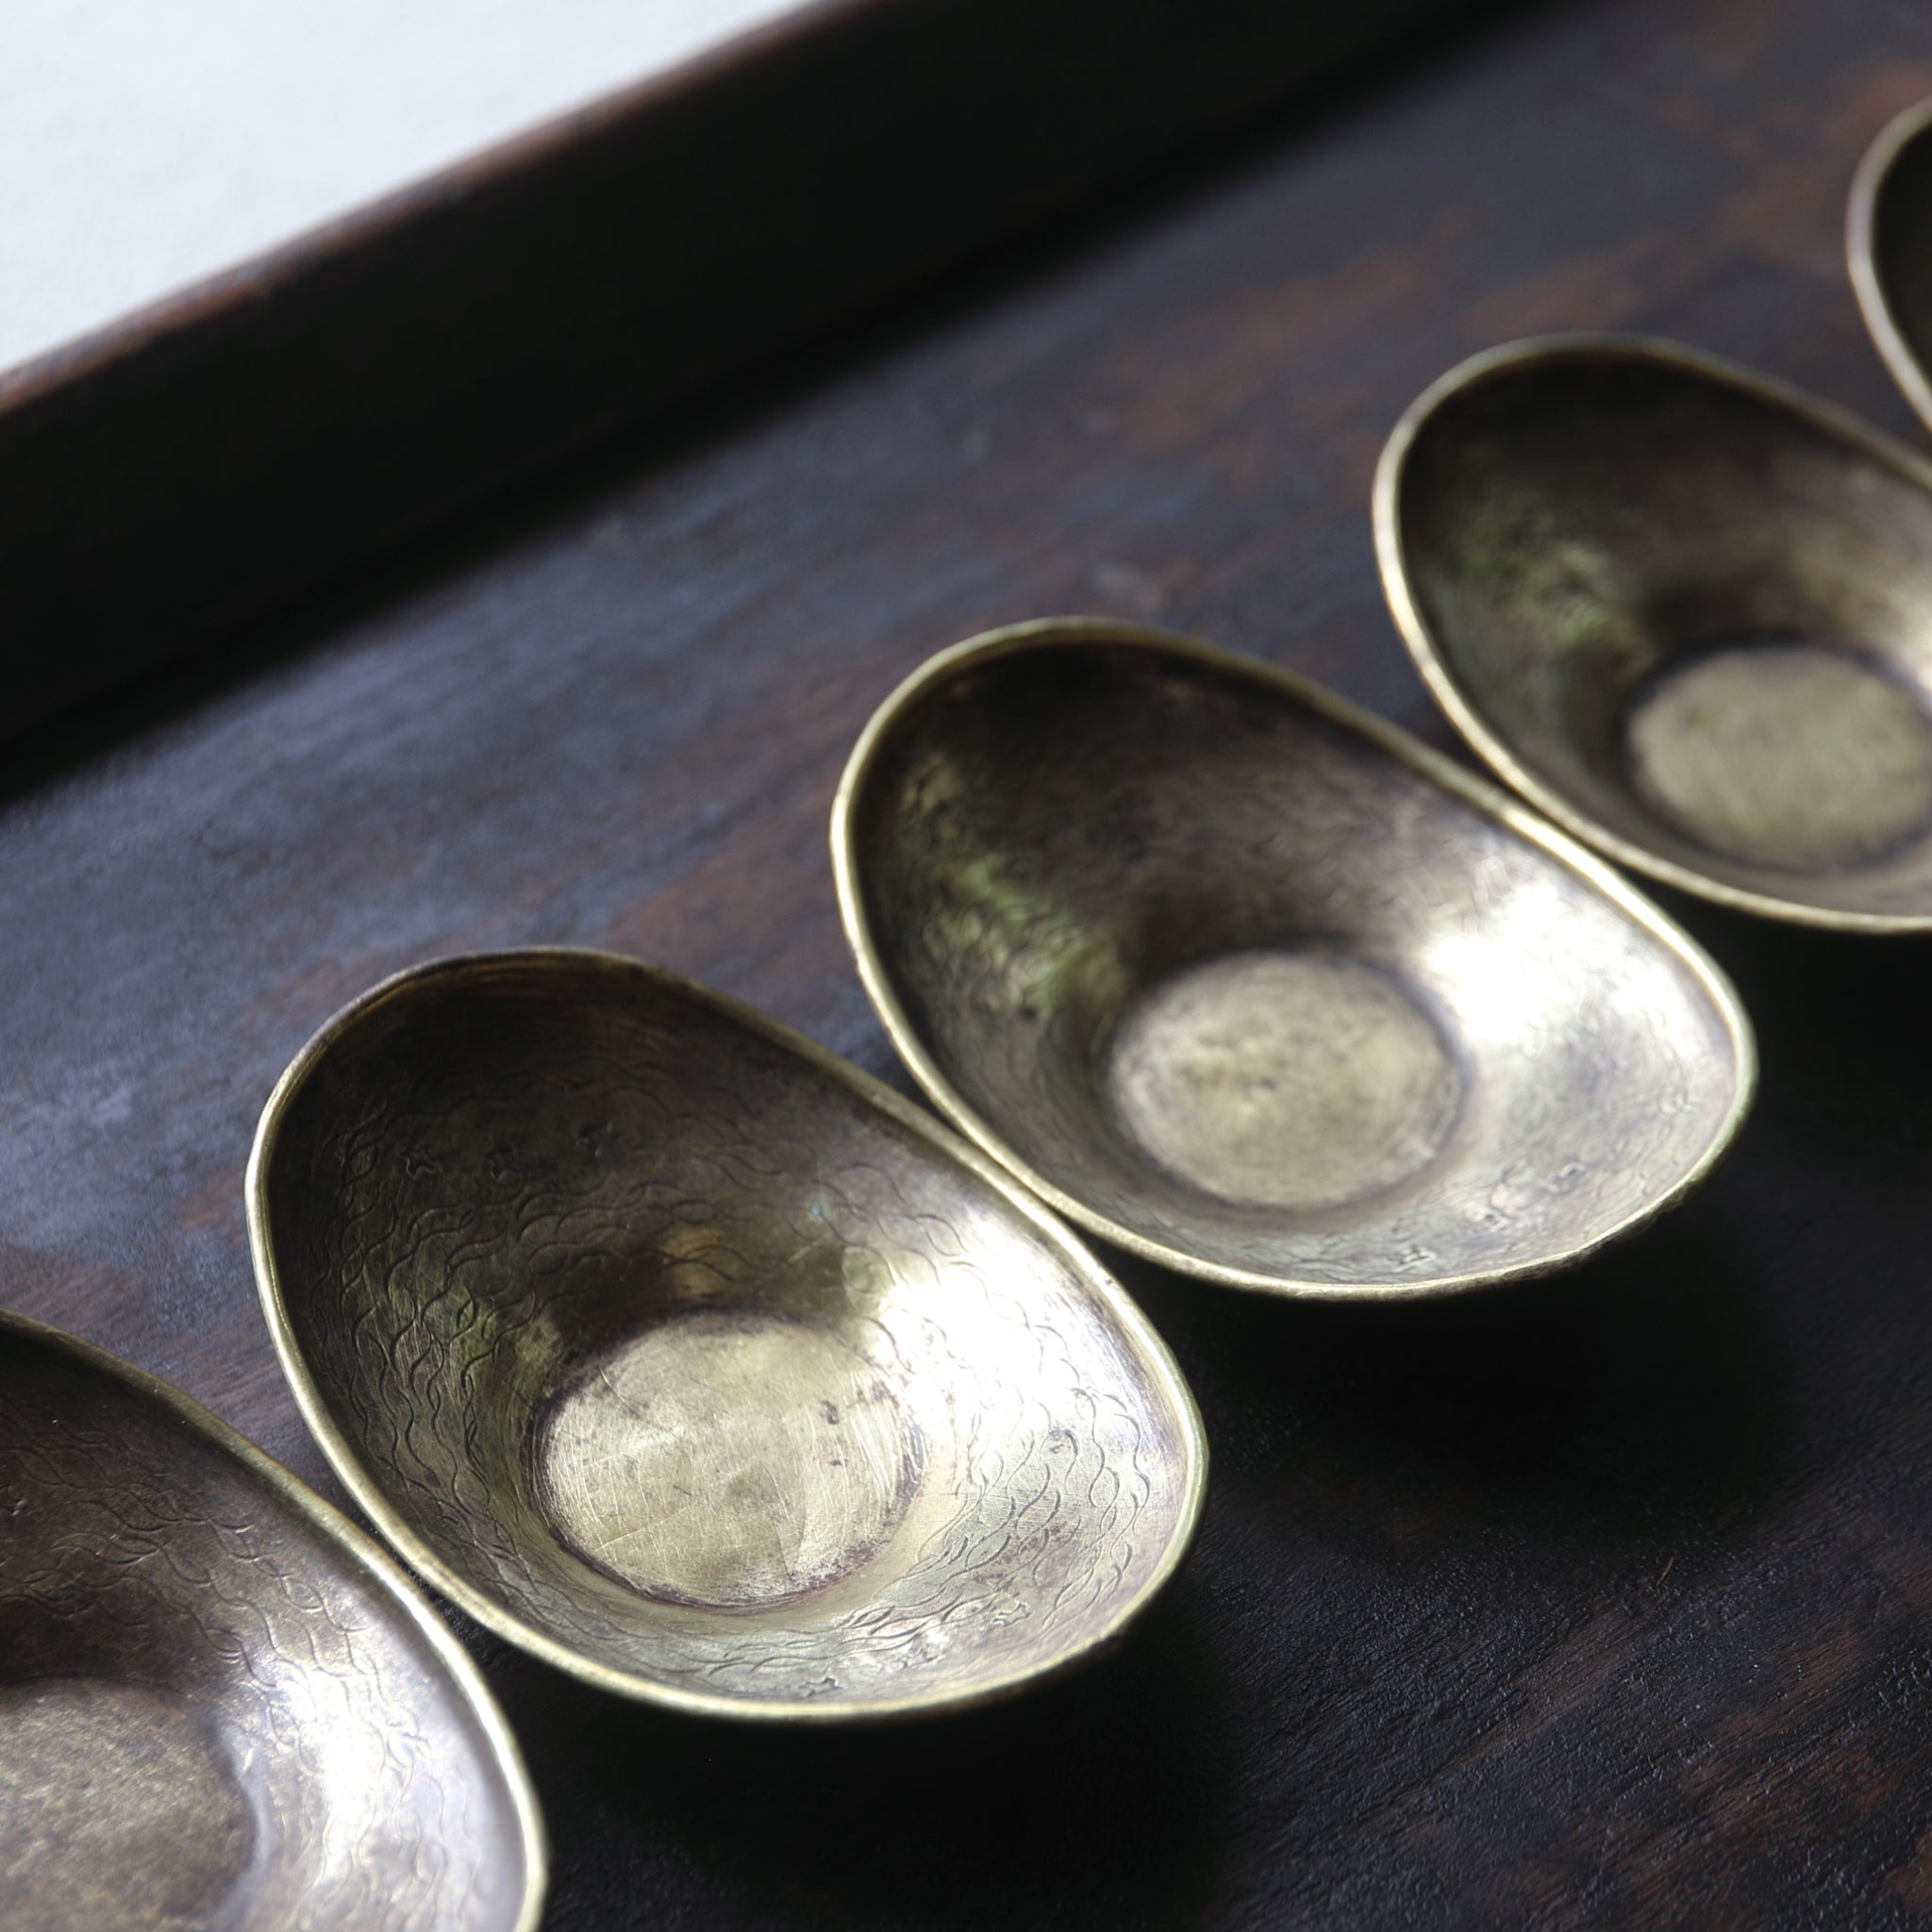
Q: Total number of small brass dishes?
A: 5